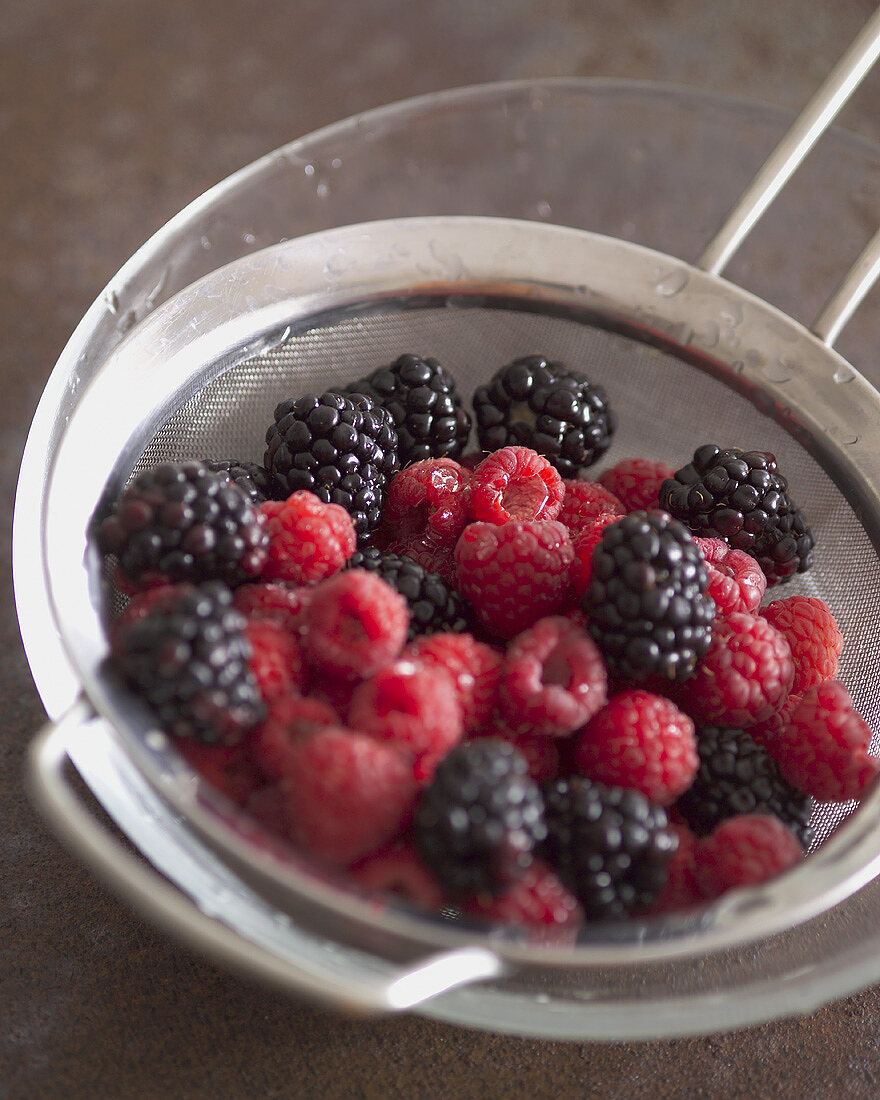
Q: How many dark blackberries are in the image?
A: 12